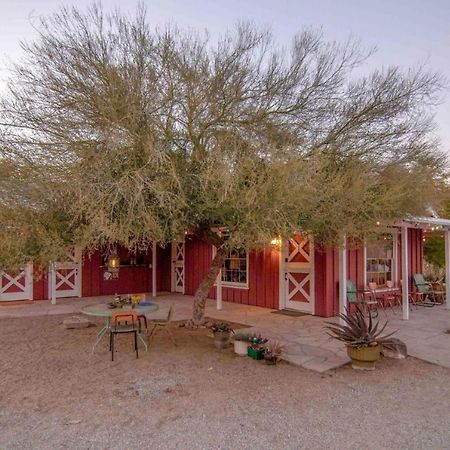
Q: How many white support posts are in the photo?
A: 6